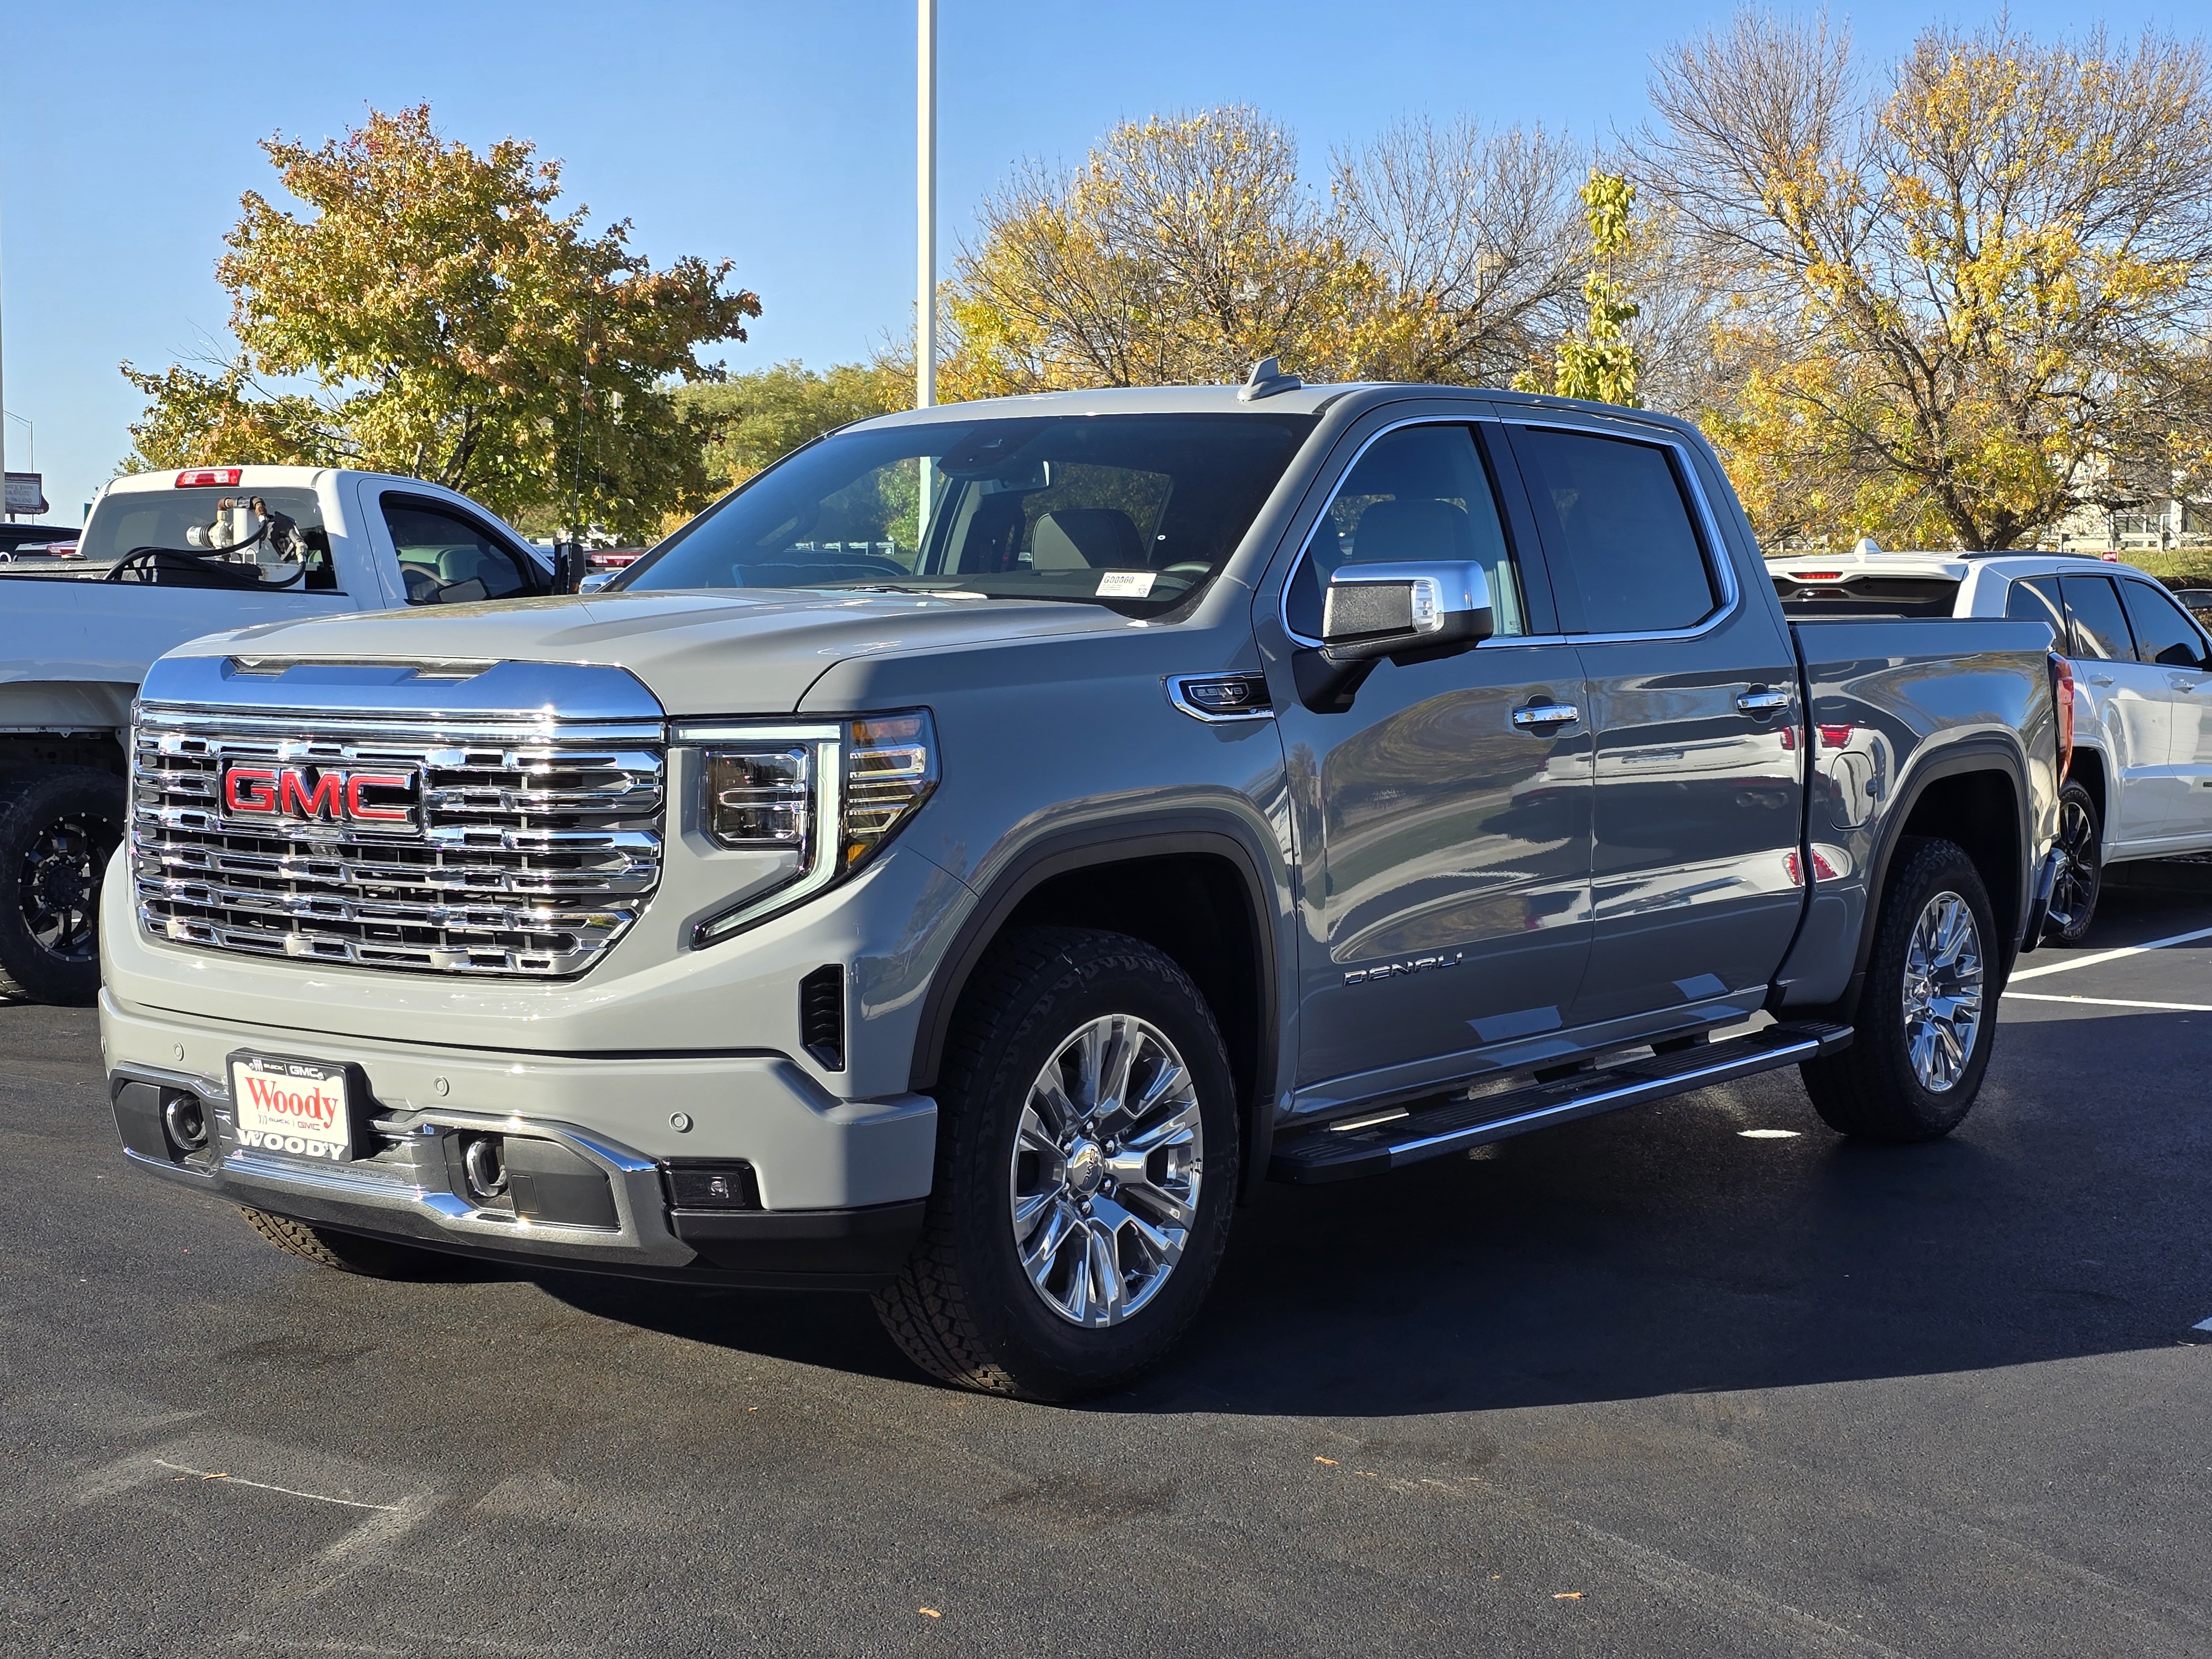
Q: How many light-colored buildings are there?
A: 1